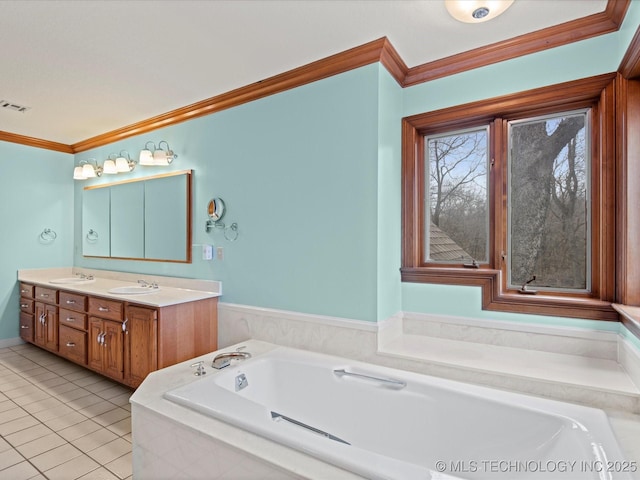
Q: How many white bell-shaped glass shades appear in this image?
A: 6